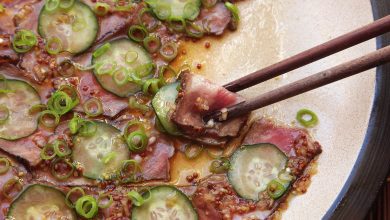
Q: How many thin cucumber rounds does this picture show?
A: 9